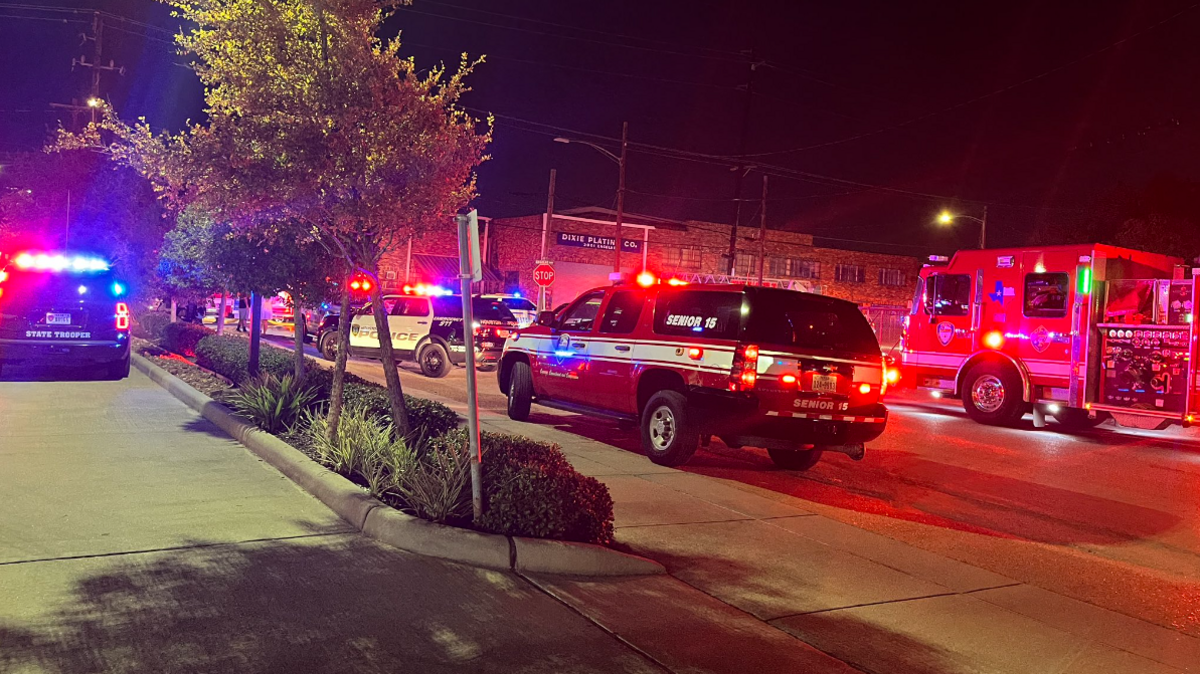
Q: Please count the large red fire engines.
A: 1